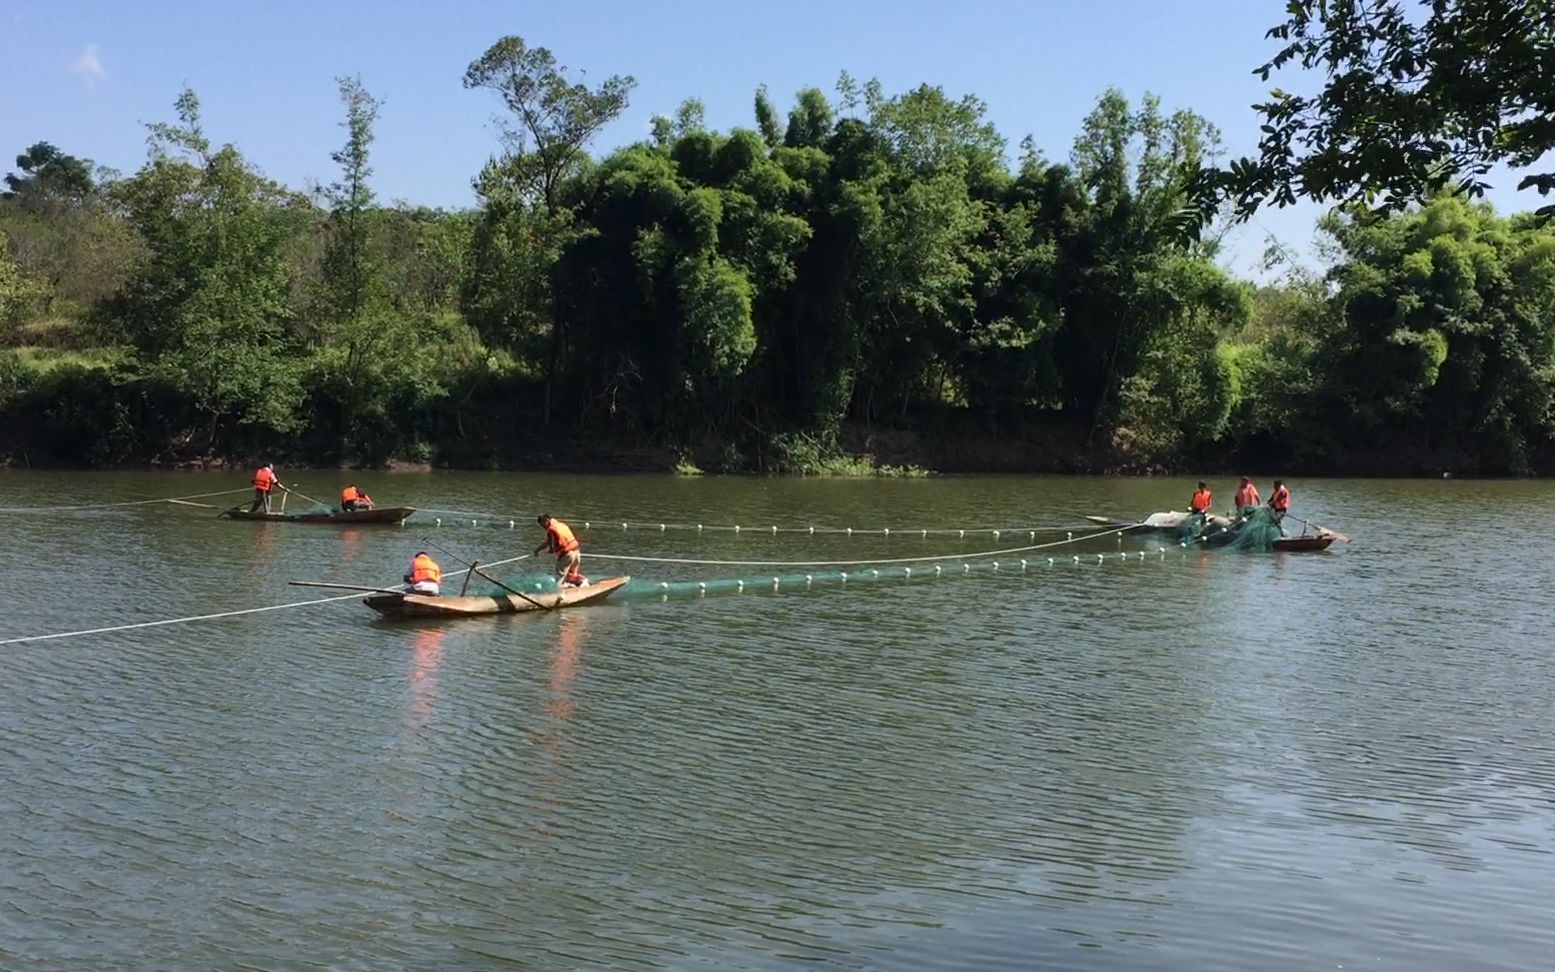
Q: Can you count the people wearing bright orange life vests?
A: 7